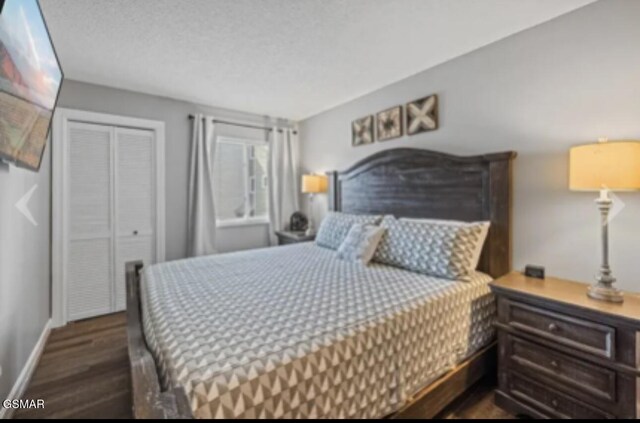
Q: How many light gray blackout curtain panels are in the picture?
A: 2